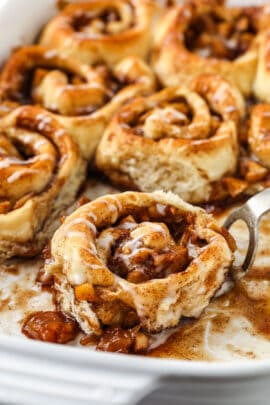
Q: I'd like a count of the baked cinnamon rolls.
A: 8